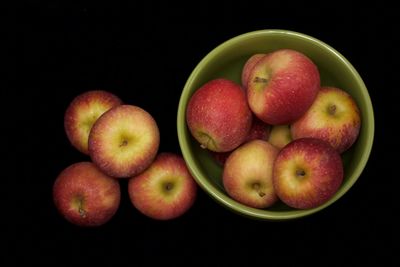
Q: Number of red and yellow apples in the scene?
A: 12